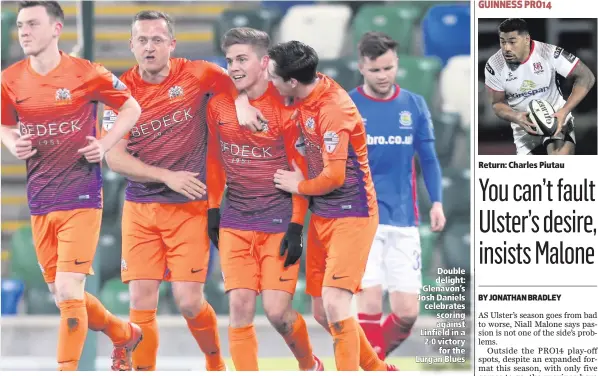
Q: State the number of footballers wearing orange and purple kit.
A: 4